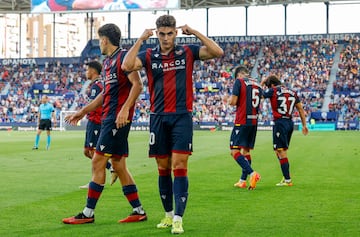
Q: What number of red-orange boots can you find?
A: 4